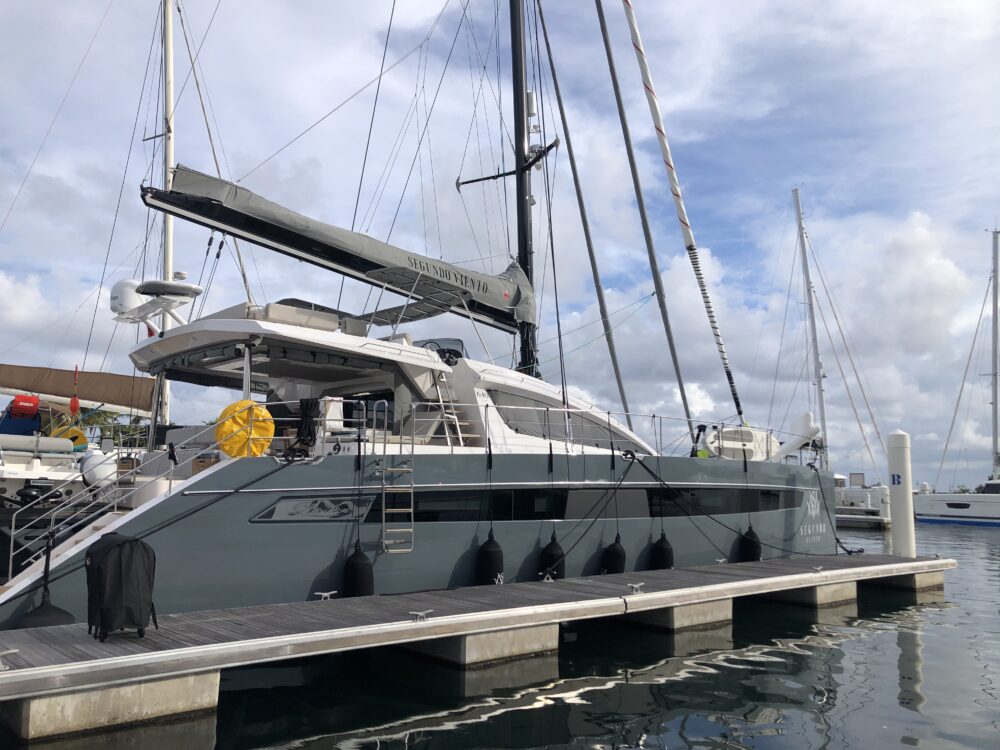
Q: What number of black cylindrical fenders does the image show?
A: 6